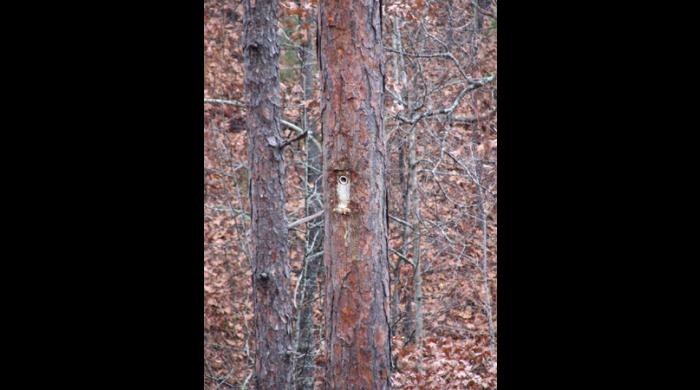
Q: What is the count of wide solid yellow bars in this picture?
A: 0